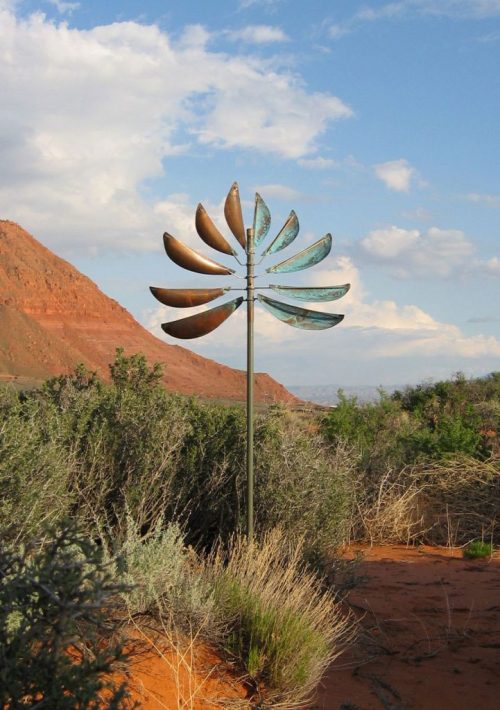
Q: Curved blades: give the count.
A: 10